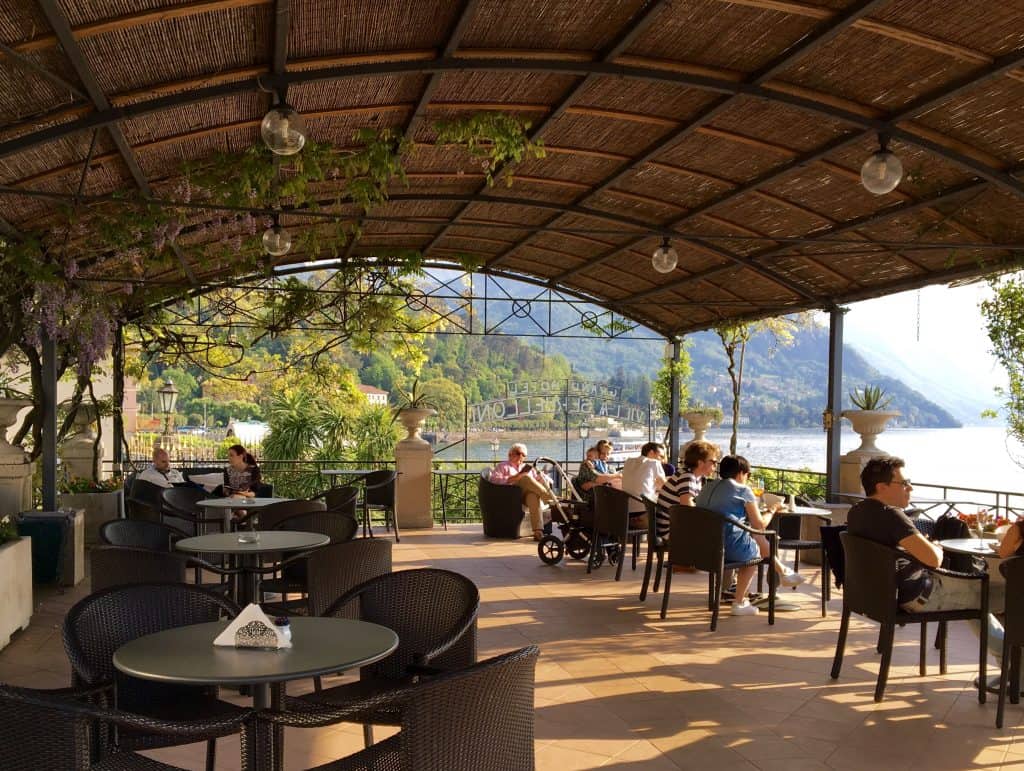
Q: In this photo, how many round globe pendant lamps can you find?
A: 4